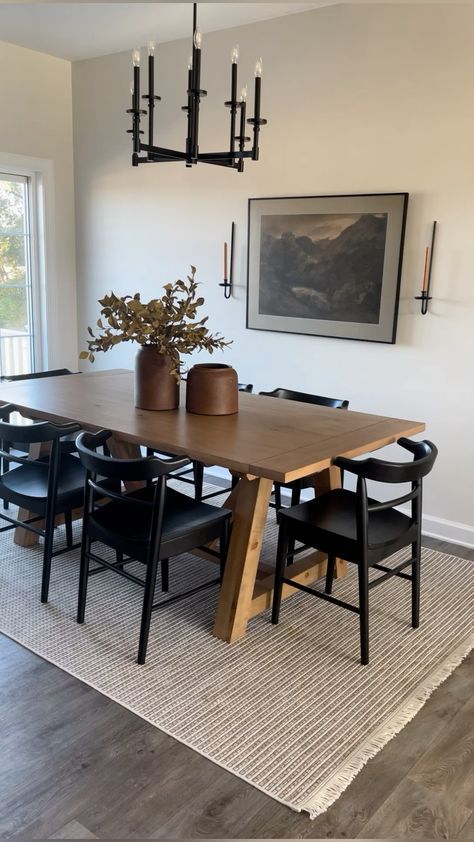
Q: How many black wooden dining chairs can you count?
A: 6